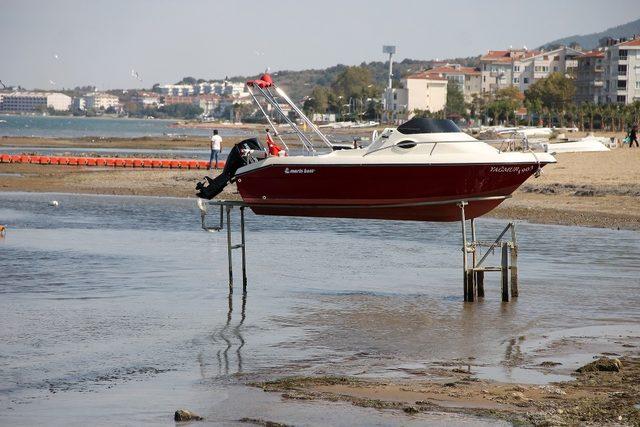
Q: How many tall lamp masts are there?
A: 1